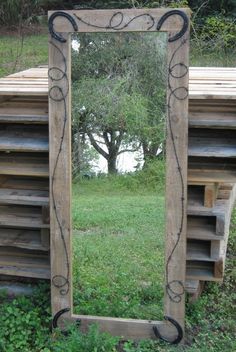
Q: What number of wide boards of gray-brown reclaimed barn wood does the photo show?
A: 4